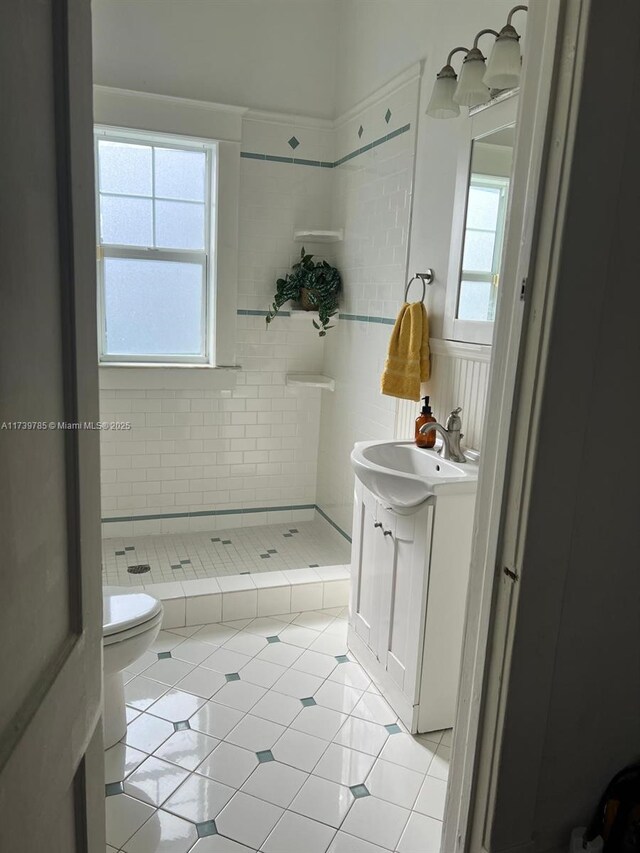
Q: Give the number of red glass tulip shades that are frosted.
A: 0